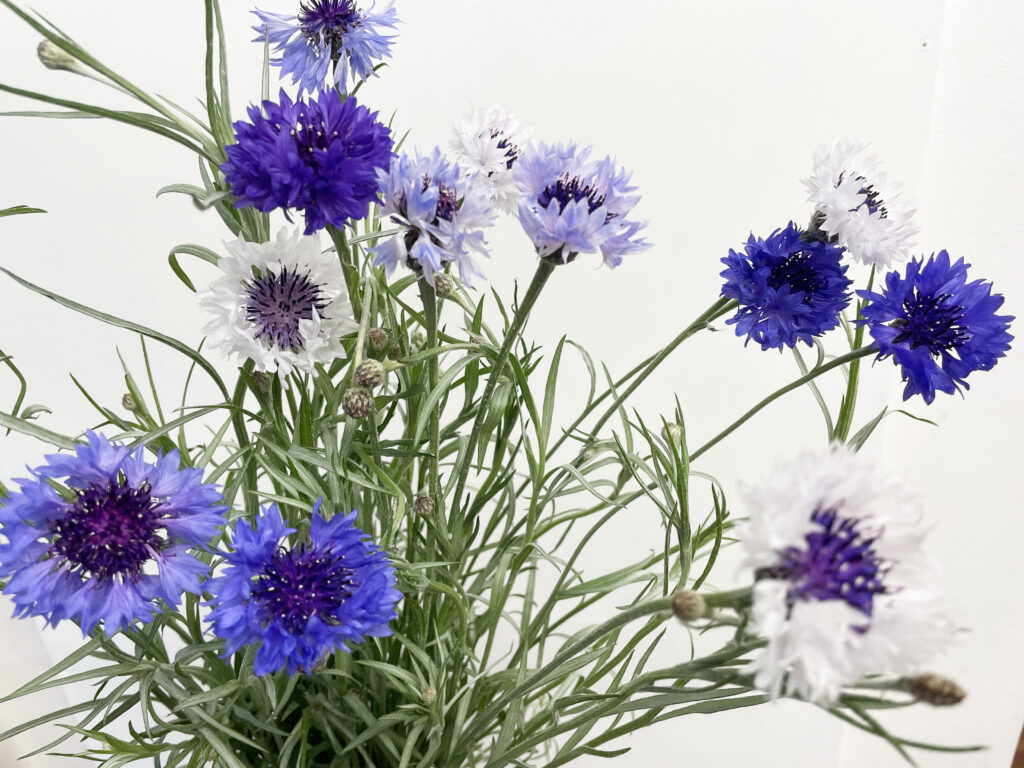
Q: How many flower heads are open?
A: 12